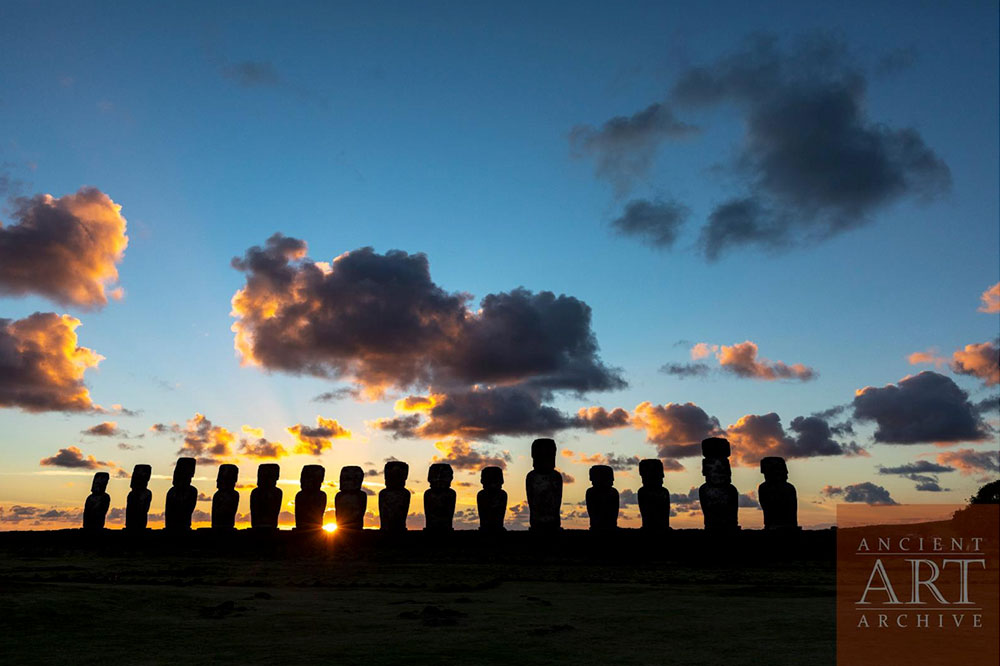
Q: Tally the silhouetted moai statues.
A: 15